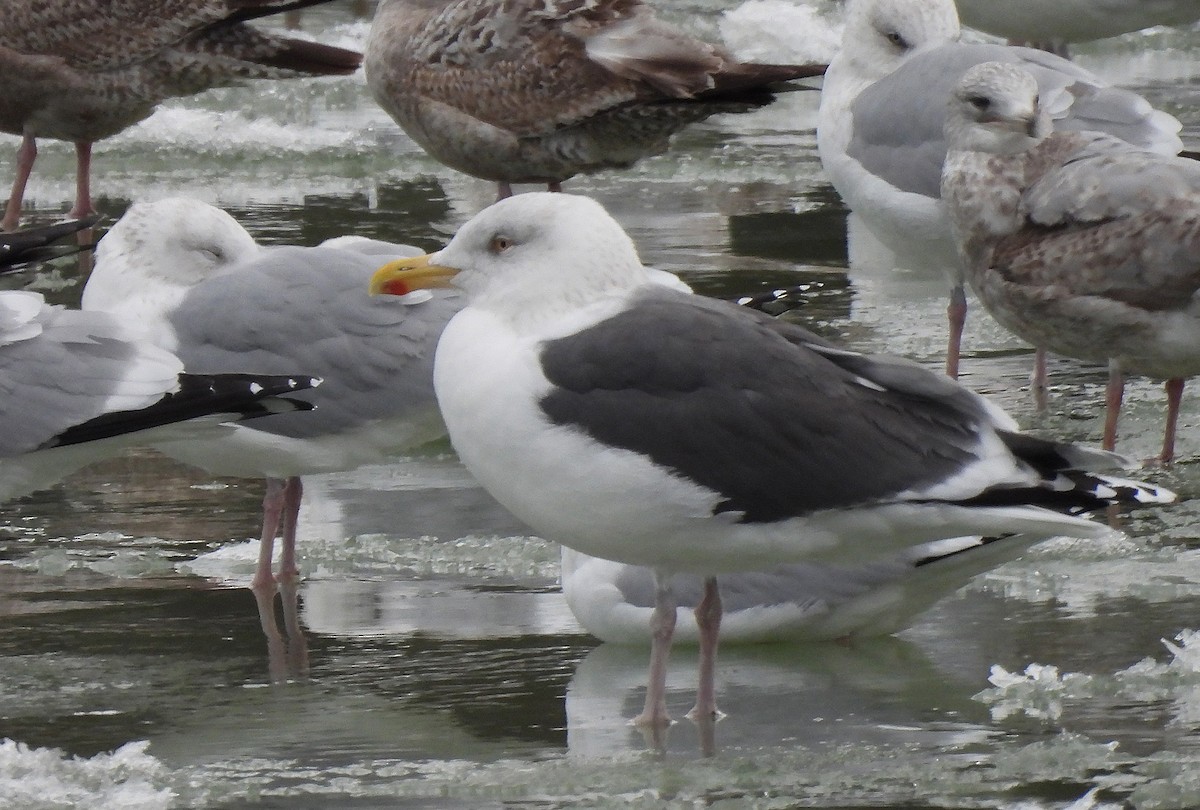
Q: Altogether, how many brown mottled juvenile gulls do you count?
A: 3